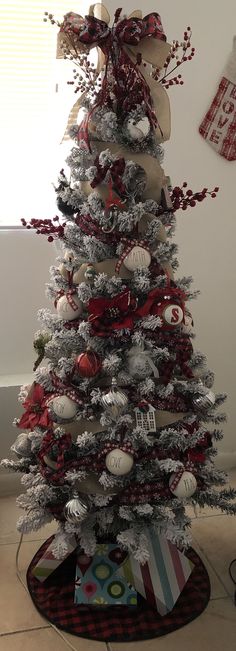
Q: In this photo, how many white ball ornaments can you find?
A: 5